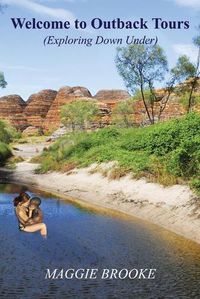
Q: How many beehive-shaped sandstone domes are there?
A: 4